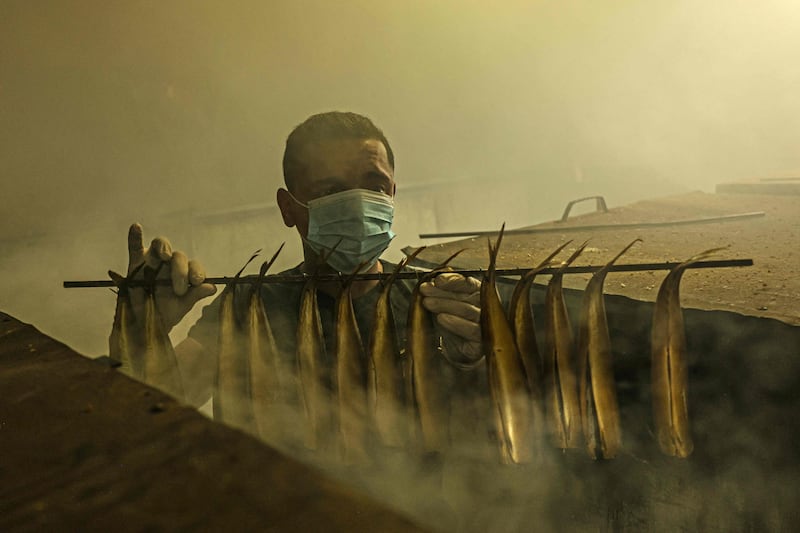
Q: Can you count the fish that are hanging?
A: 13